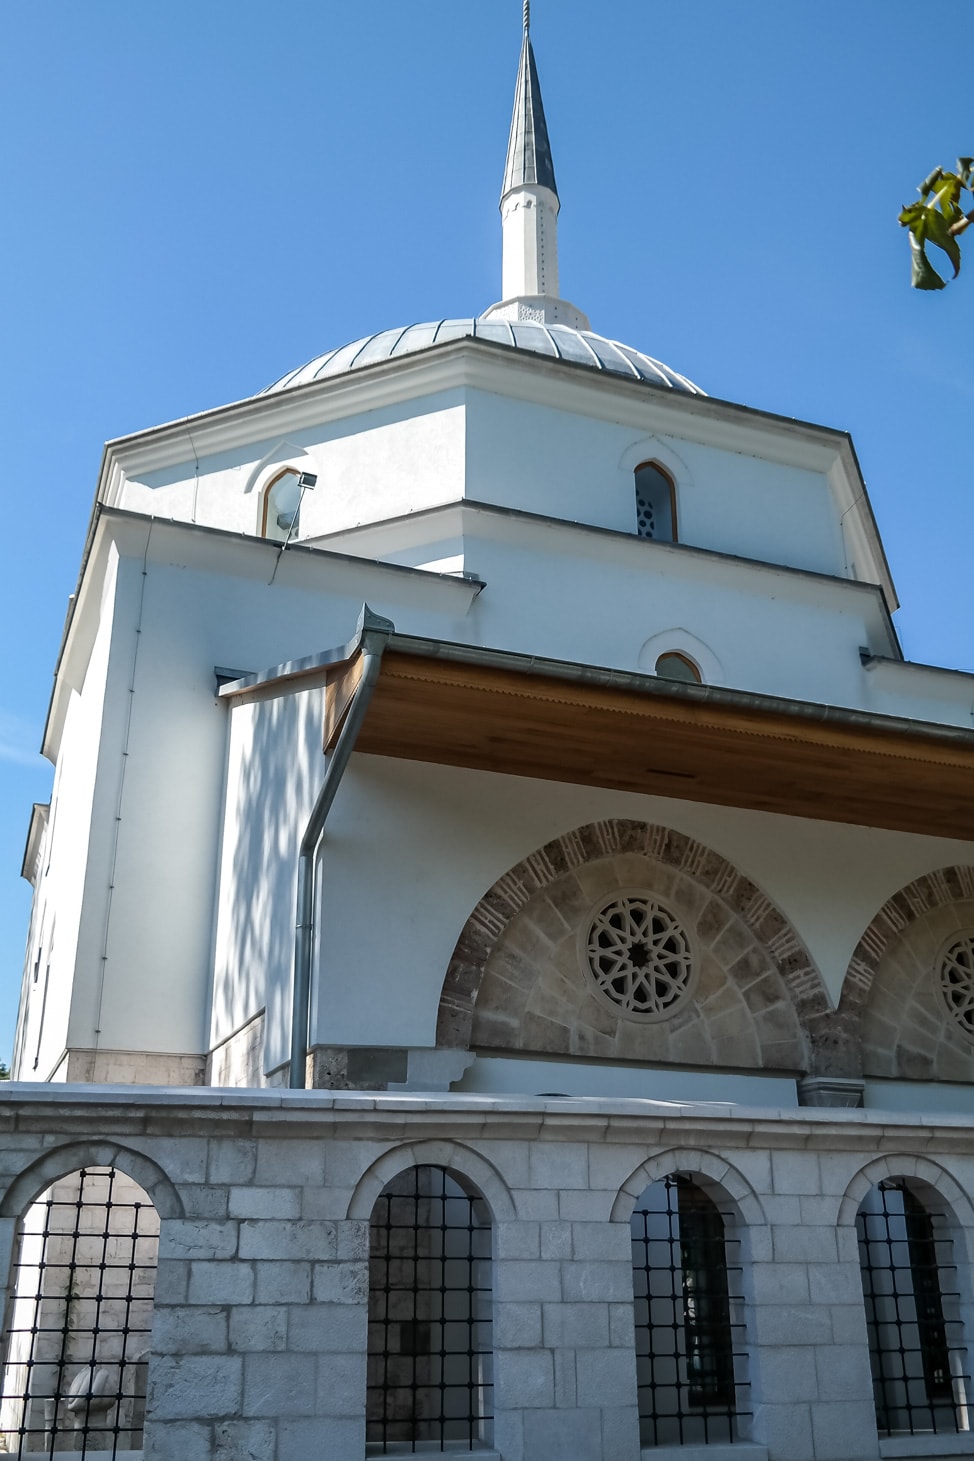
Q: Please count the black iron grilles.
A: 4